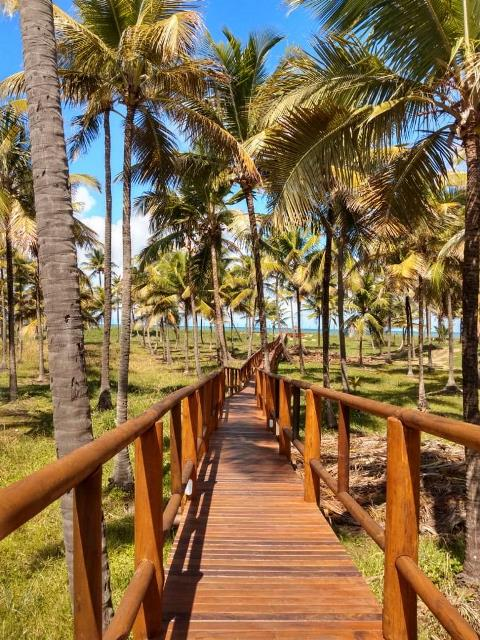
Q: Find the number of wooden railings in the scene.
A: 2